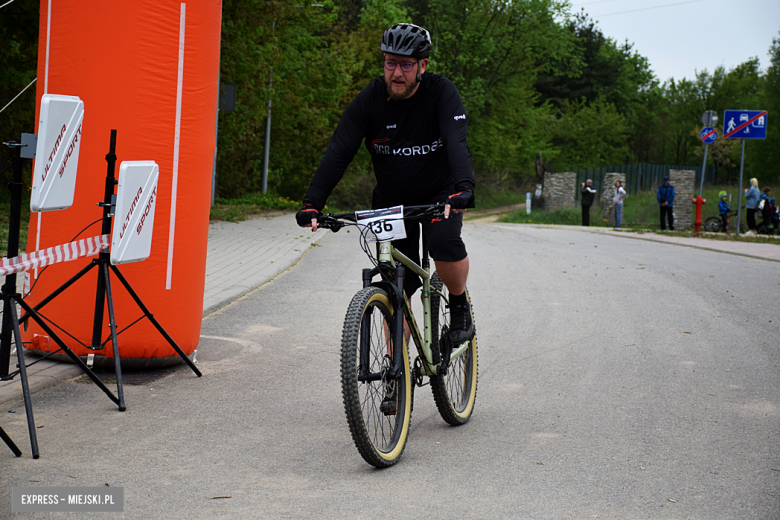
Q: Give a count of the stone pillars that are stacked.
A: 3